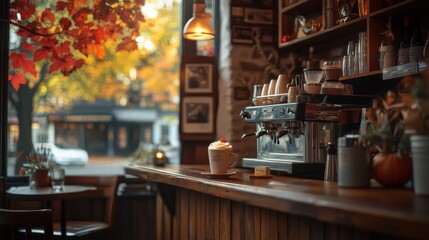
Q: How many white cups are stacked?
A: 3